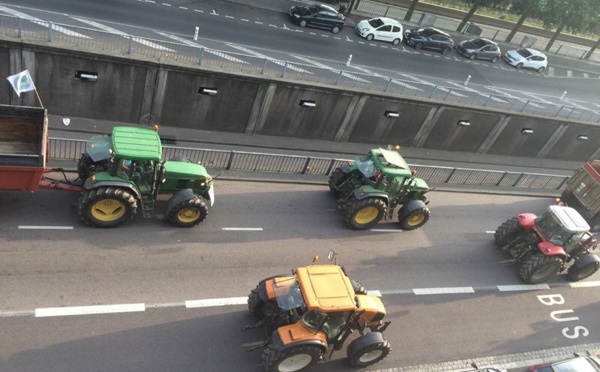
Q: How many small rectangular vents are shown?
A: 7